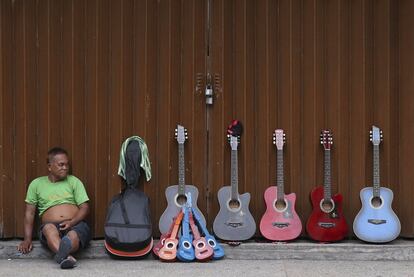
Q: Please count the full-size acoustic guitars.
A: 5